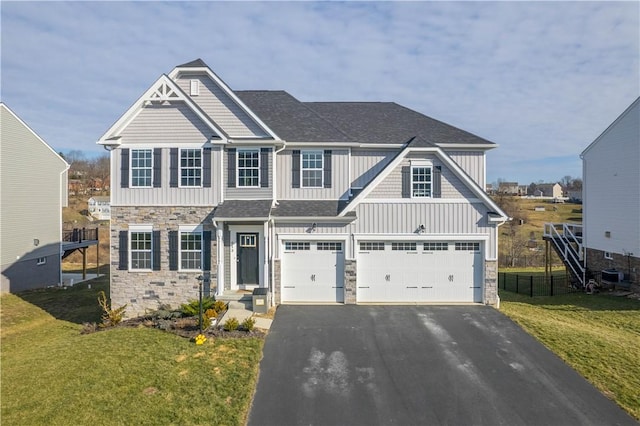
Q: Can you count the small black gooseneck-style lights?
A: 2